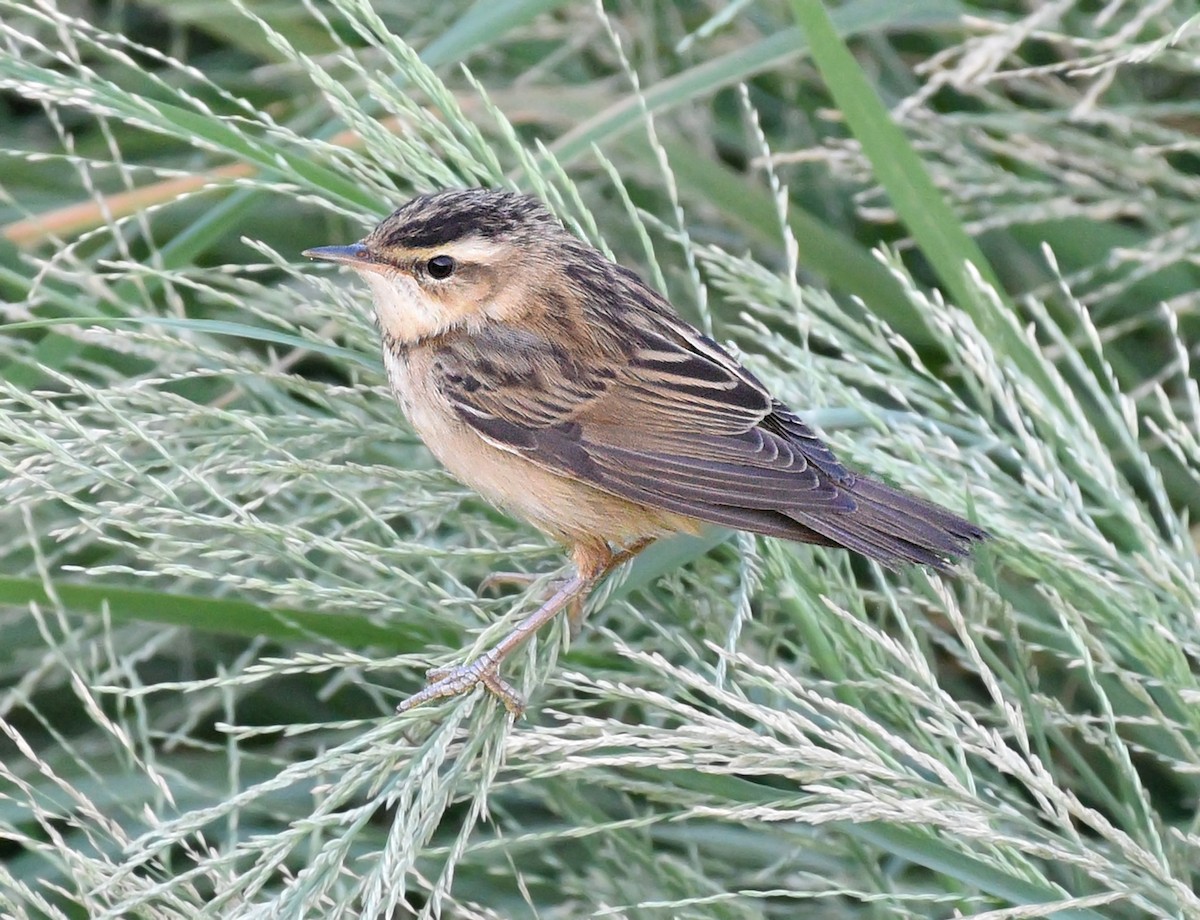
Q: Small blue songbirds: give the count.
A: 0